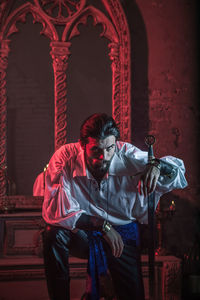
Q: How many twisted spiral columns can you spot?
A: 3